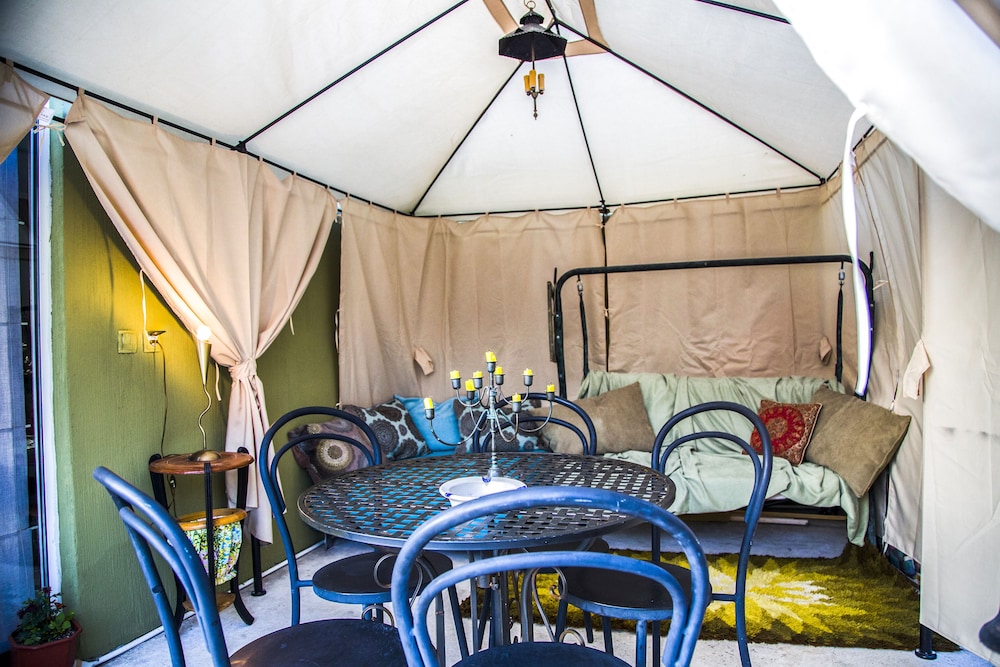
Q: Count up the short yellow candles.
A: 9